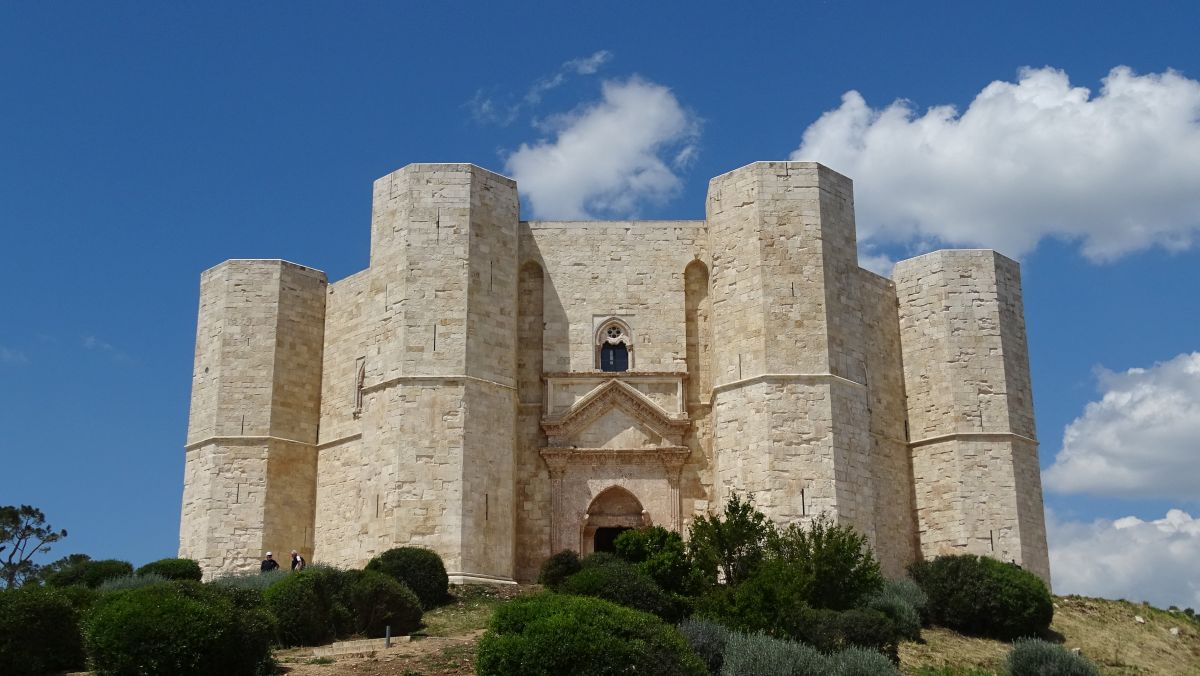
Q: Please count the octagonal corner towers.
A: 4